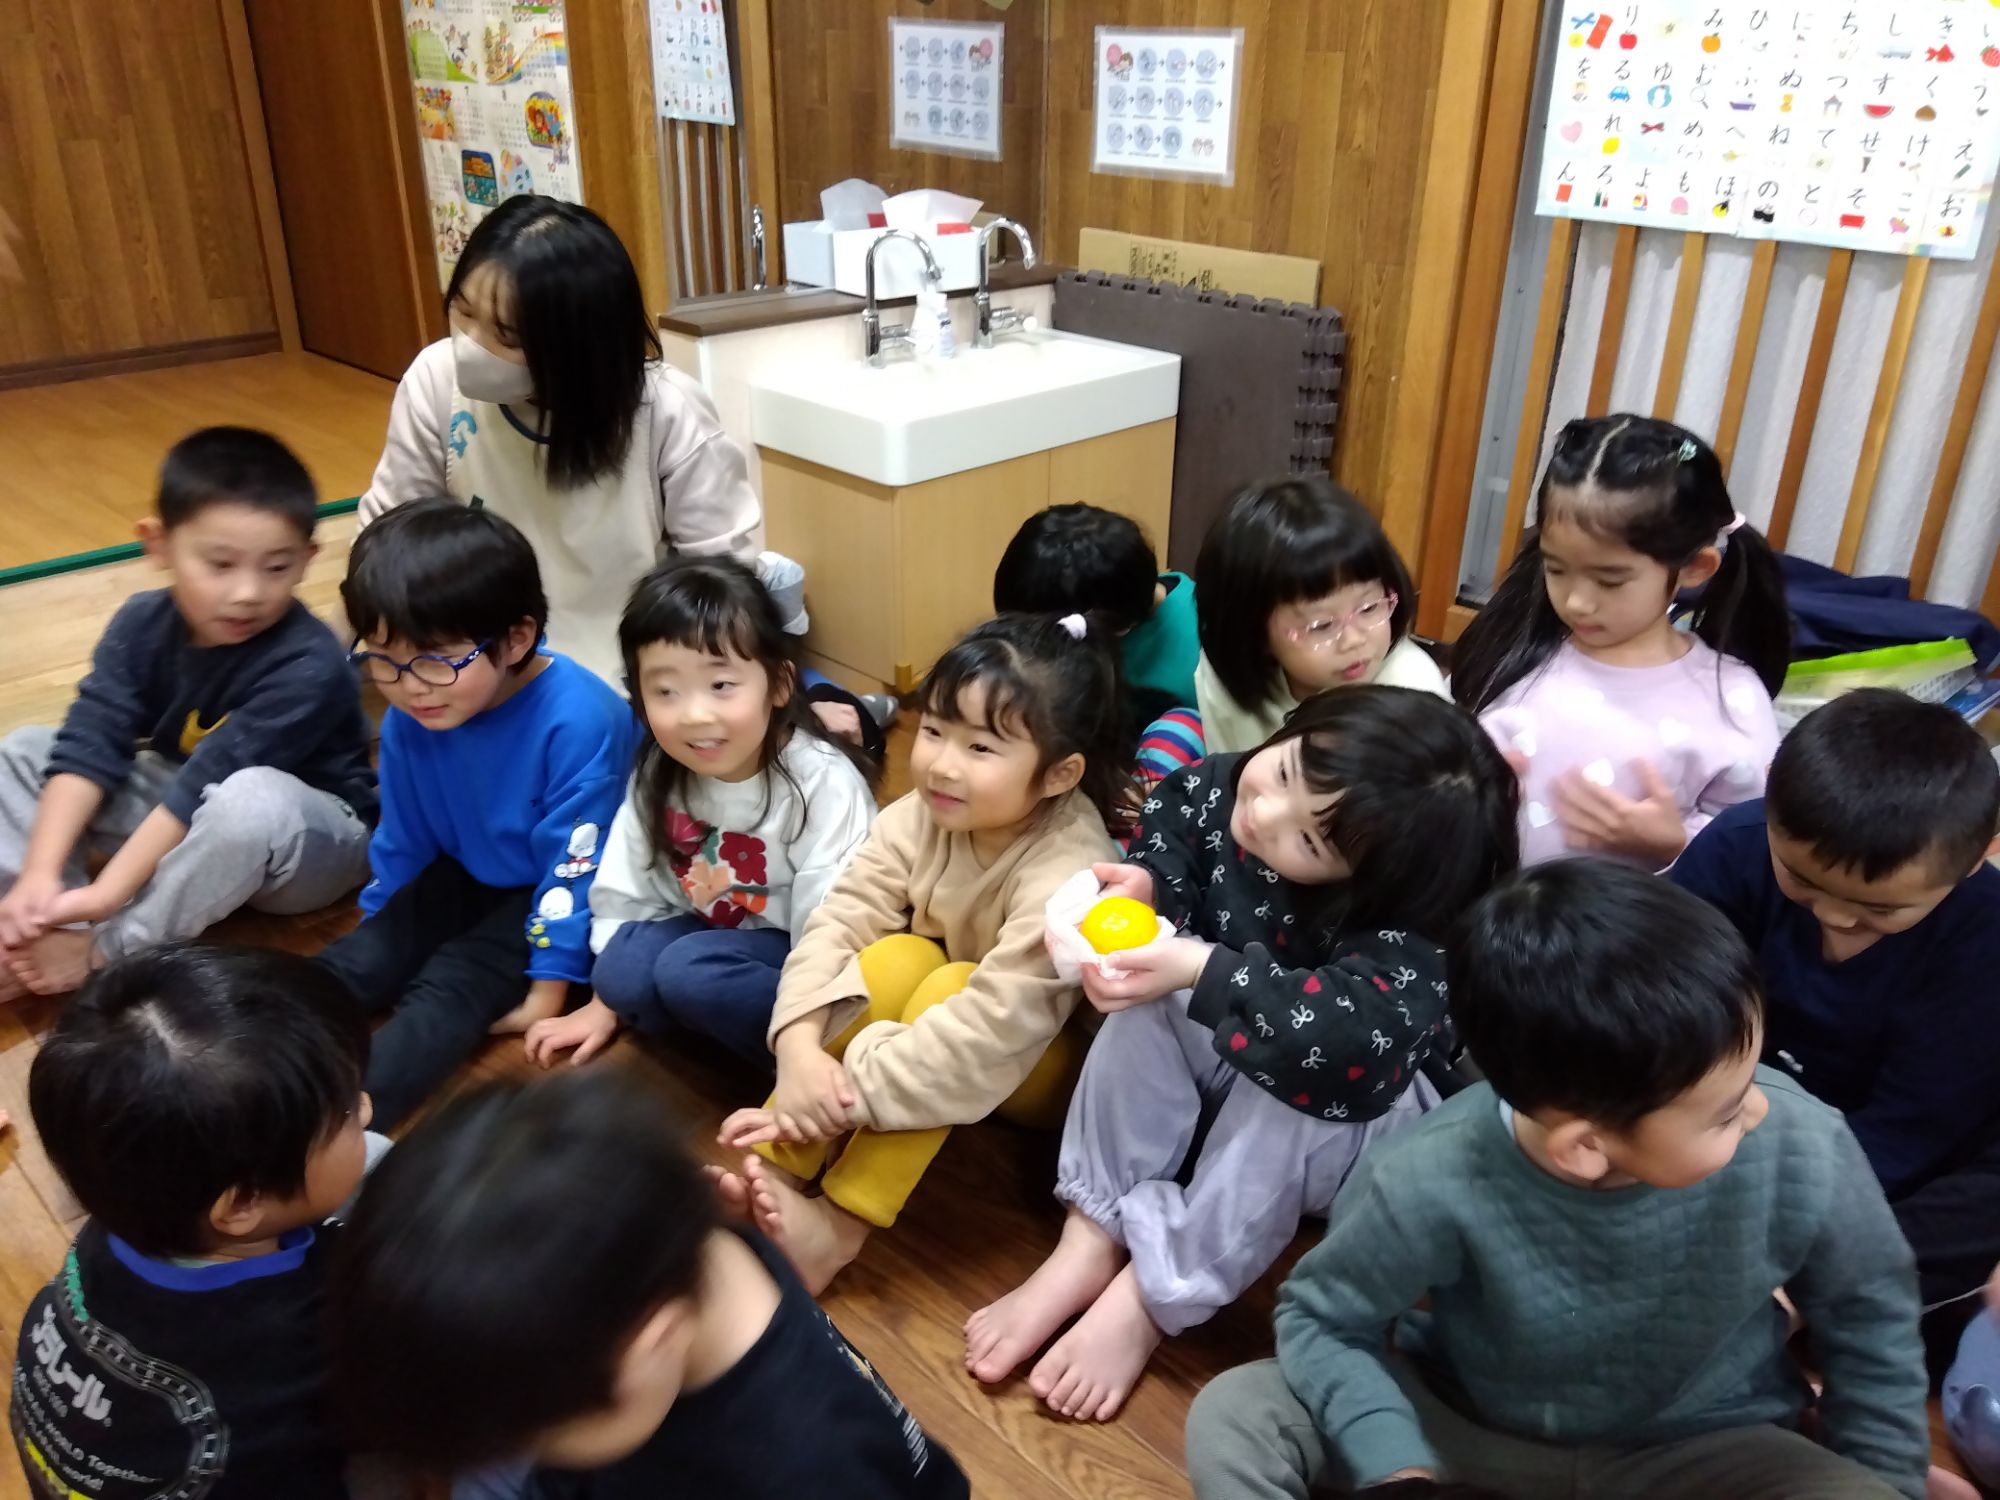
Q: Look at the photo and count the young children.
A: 12